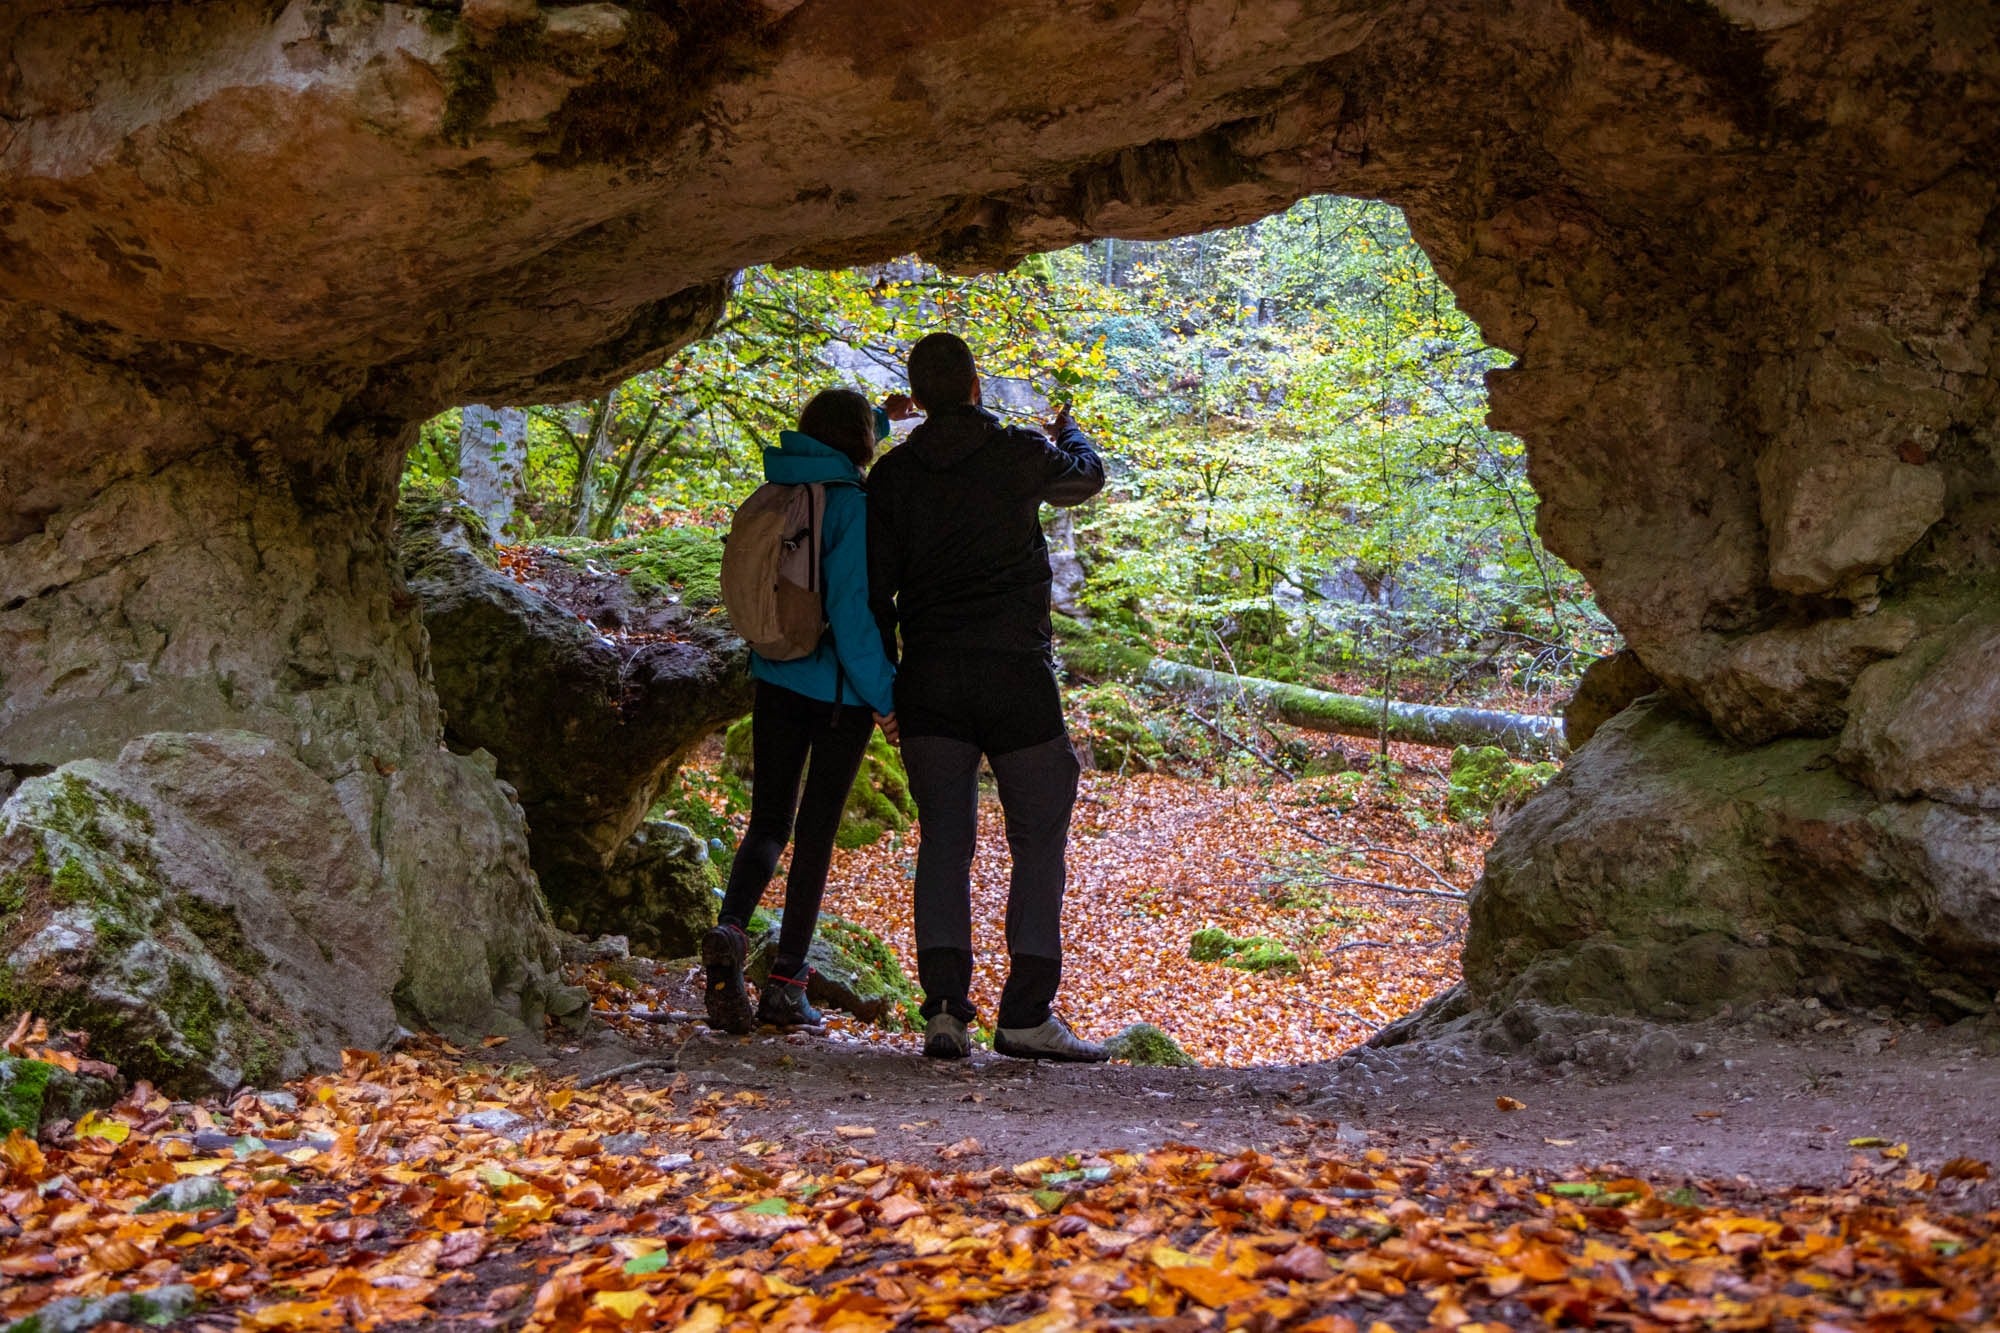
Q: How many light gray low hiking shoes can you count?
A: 2